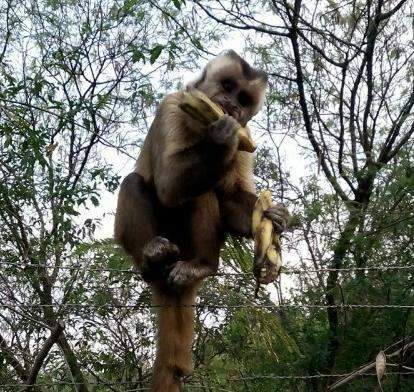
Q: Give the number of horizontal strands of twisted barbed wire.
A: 3